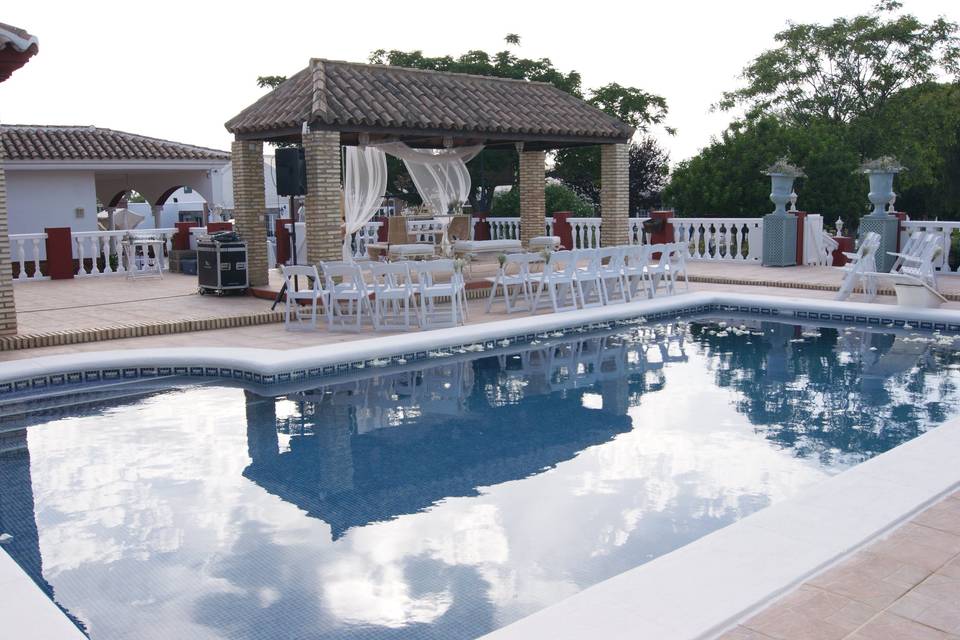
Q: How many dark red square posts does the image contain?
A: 11